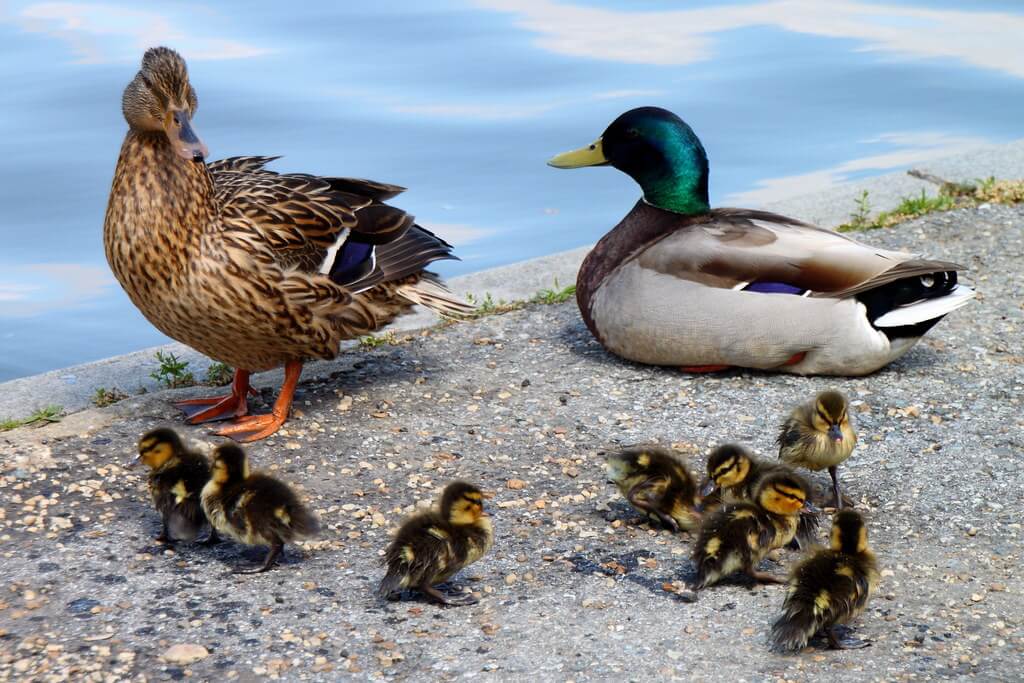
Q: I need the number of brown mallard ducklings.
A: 8